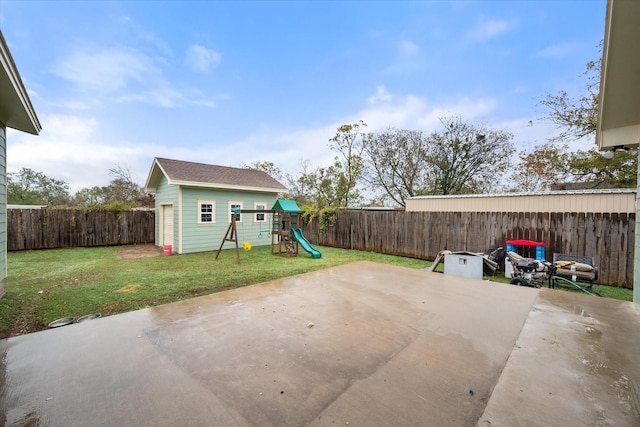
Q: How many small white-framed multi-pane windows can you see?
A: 3